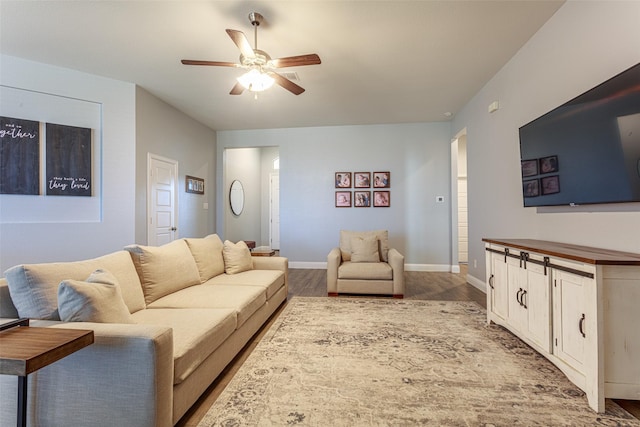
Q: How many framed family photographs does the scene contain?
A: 6